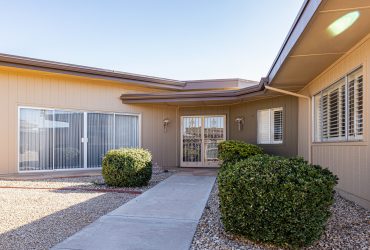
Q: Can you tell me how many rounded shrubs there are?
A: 3